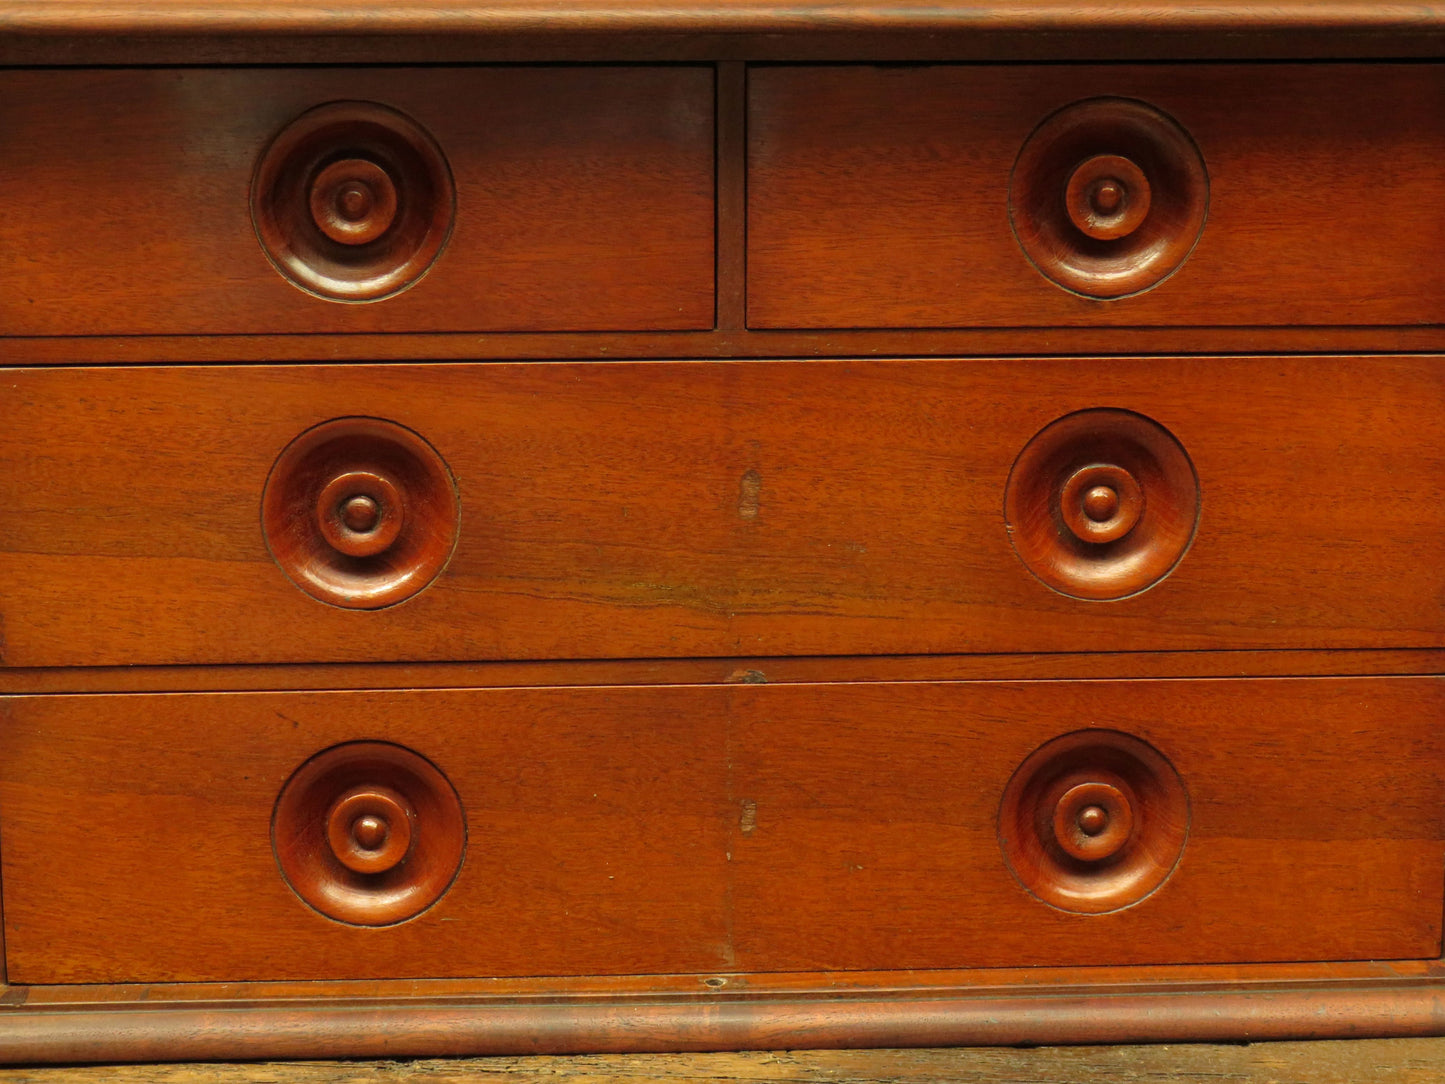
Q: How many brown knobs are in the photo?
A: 6